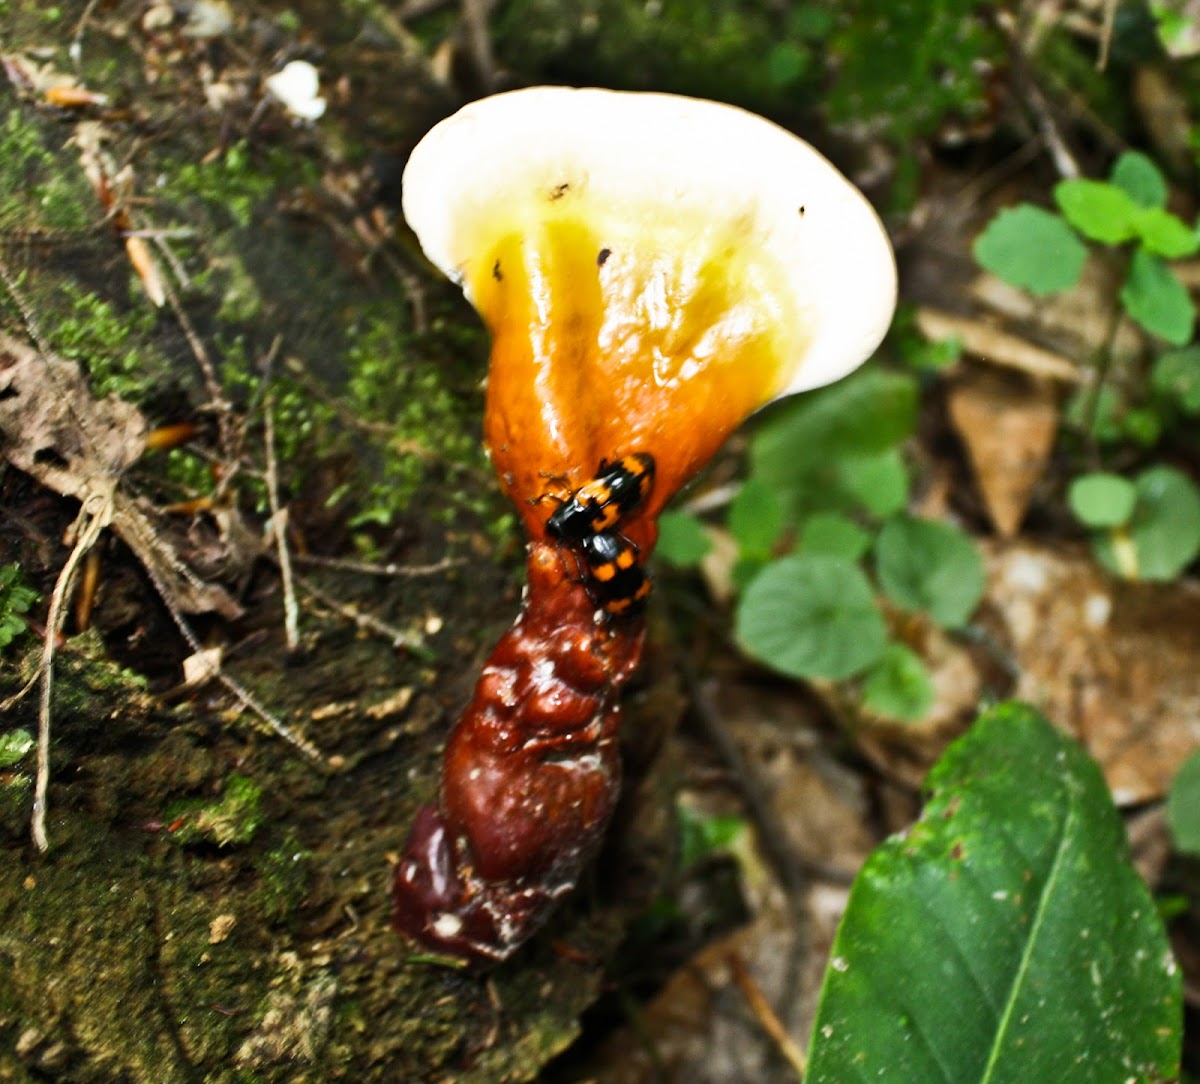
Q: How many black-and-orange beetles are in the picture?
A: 2